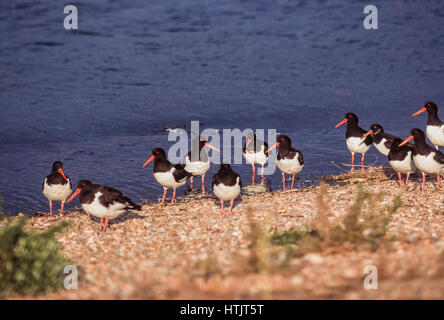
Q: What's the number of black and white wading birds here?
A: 12